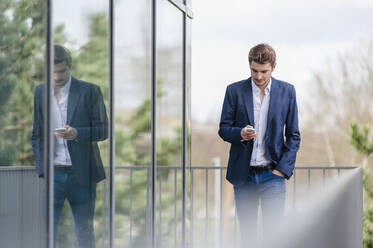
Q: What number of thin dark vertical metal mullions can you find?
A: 4